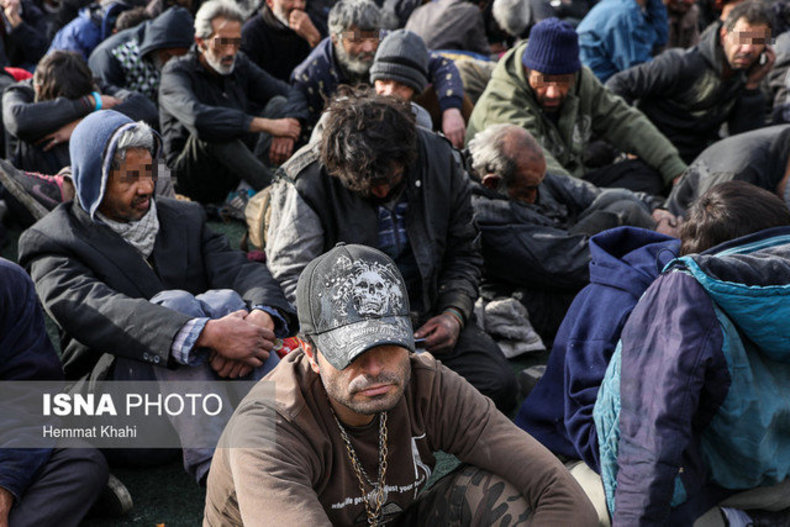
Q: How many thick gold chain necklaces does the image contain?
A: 1